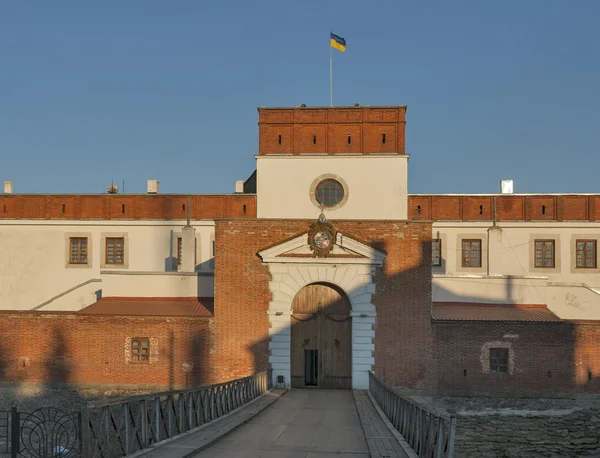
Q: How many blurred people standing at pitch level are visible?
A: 0